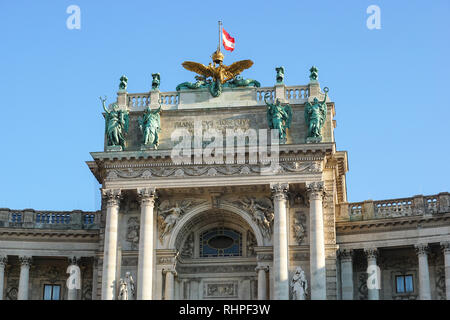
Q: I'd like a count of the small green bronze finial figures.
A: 4